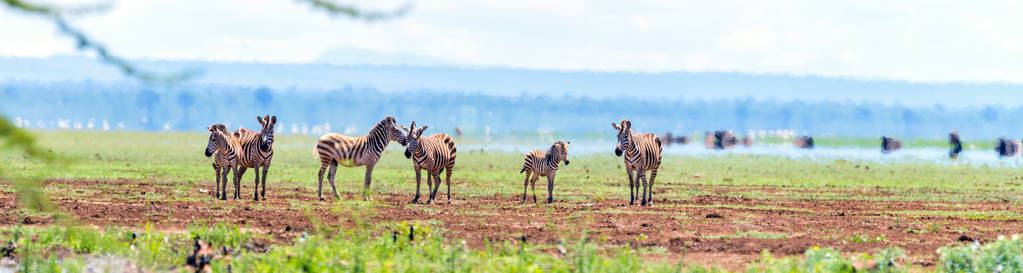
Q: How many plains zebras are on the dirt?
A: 6